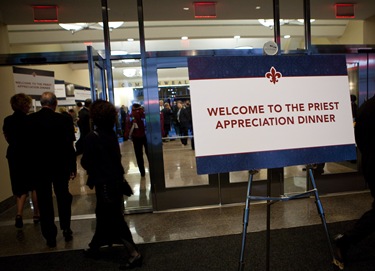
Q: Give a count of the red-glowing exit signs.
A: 3